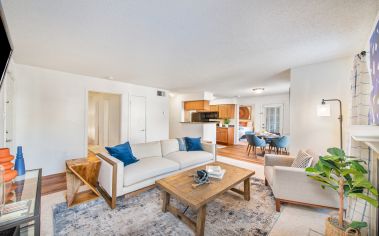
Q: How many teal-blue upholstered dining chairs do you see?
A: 4